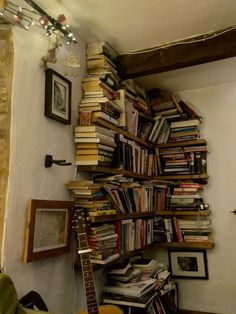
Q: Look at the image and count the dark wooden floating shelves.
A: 4